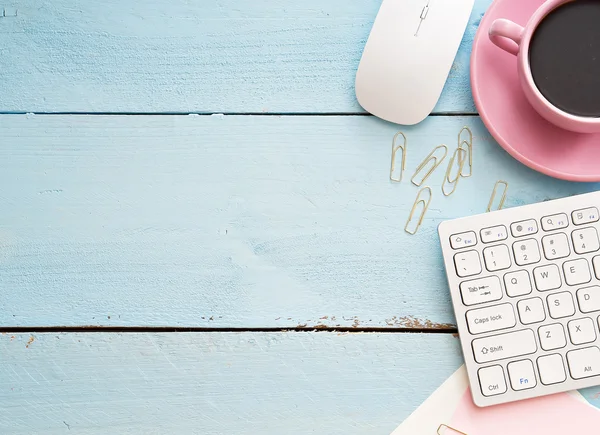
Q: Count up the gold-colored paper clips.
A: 7